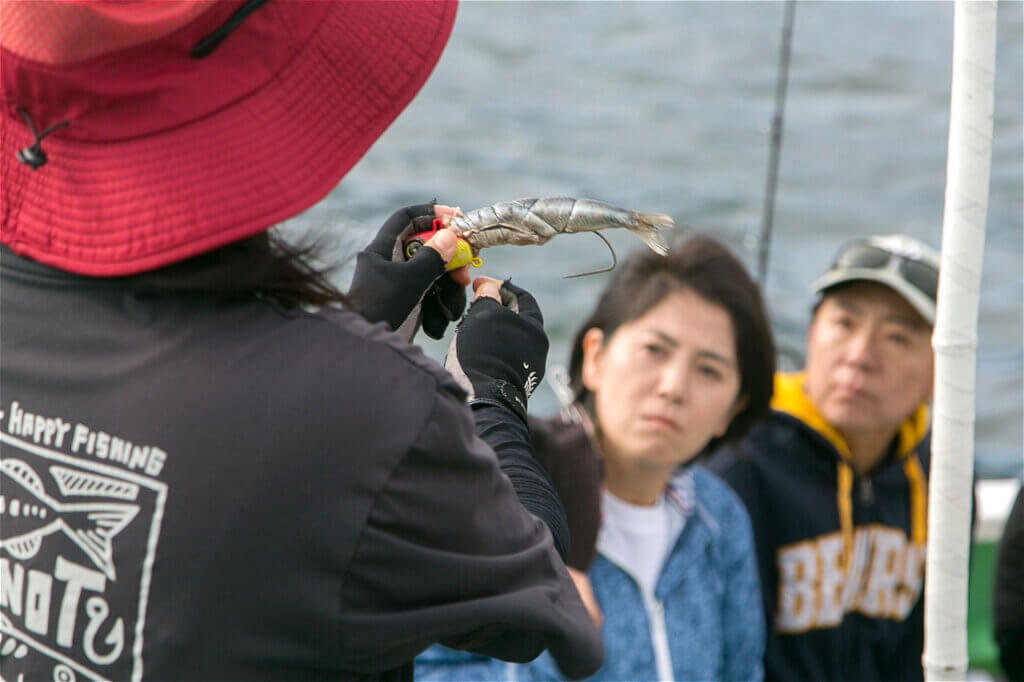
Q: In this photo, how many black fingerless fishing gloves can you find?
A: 2